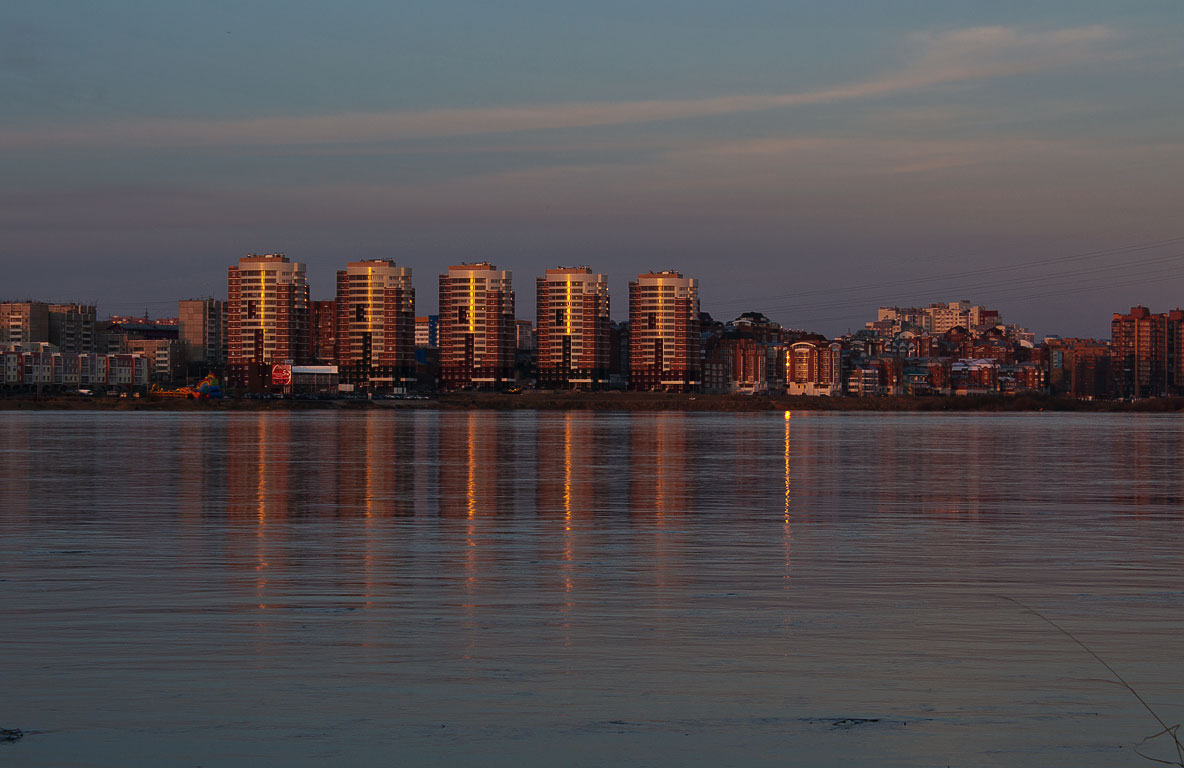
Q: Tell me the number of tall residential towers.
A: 5